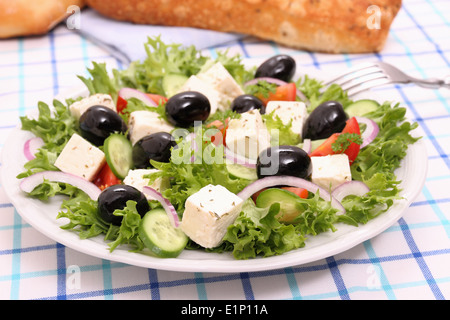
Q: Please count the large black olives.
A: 8